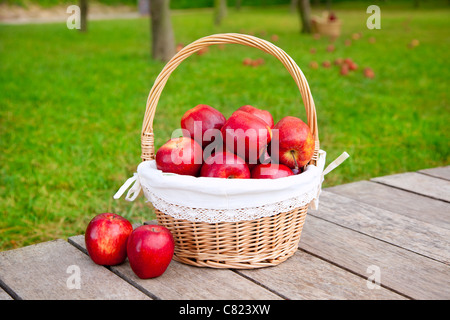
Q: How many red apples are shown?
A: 9